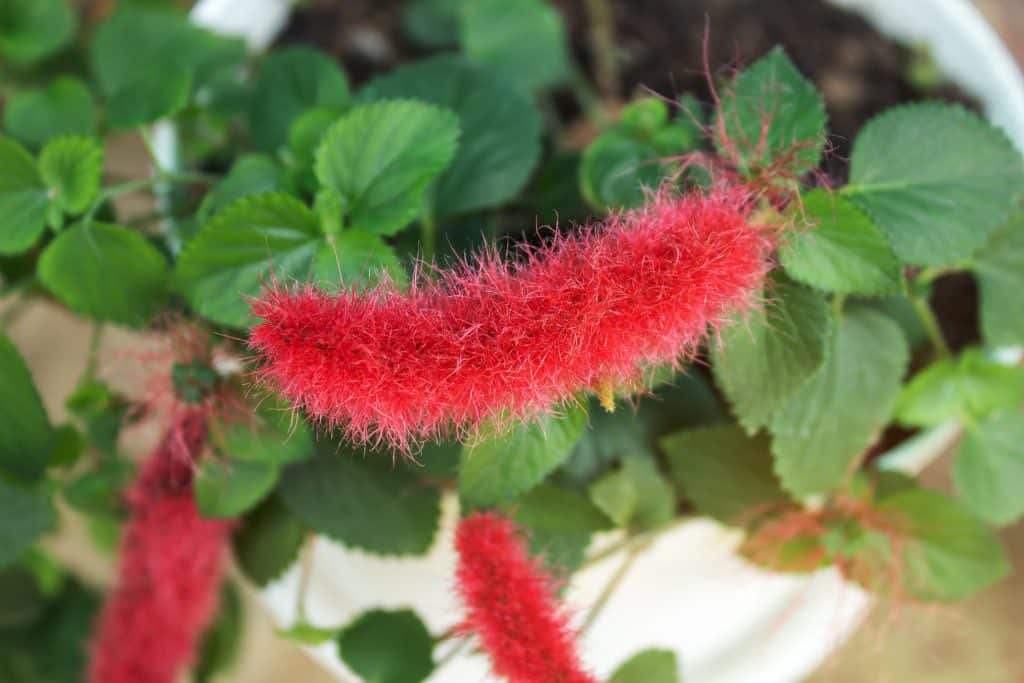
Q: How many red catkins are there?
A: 3